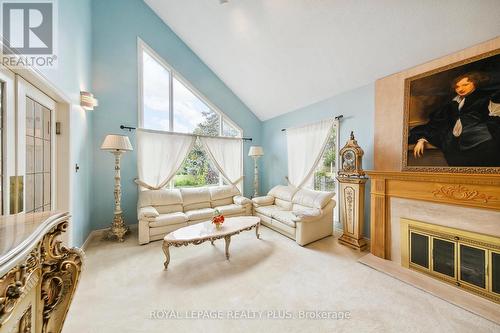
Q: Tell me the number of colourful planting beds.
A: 0